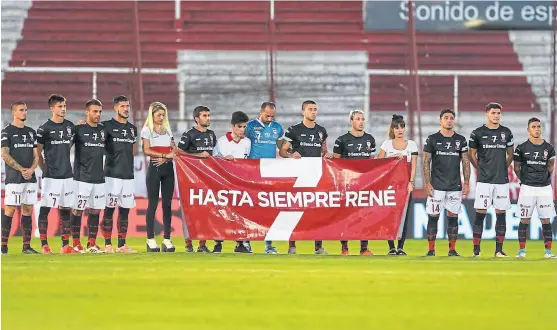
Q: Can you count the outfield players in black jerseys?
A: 10